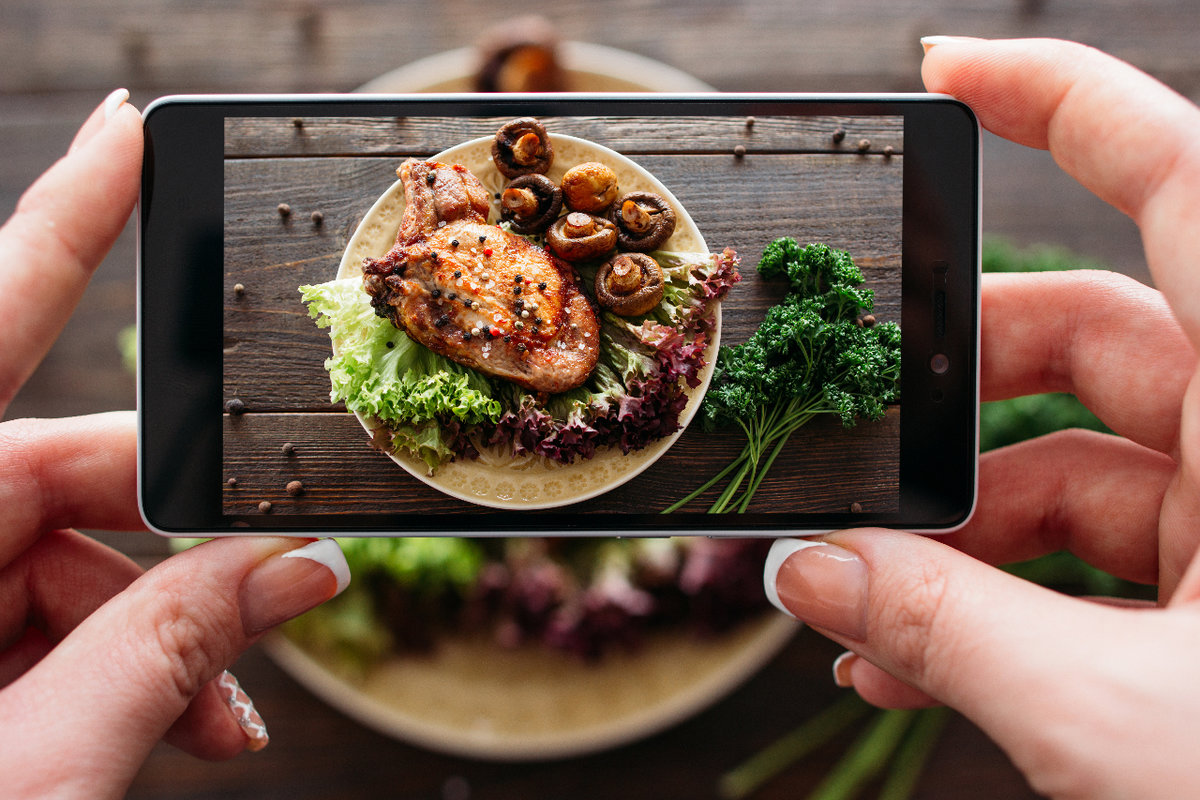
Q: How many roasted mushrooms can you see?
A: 6